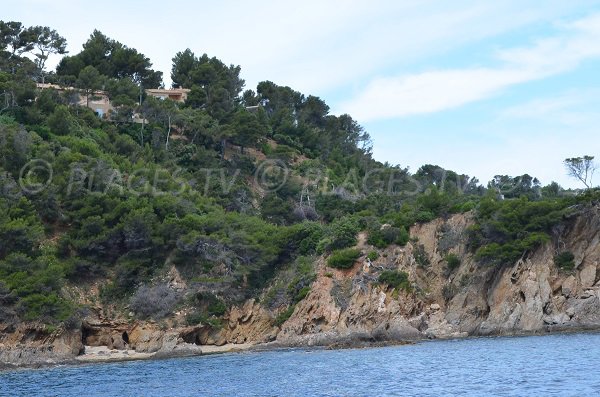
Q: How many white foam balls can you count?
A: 0